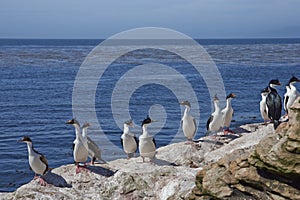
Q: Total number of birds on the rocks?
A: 12